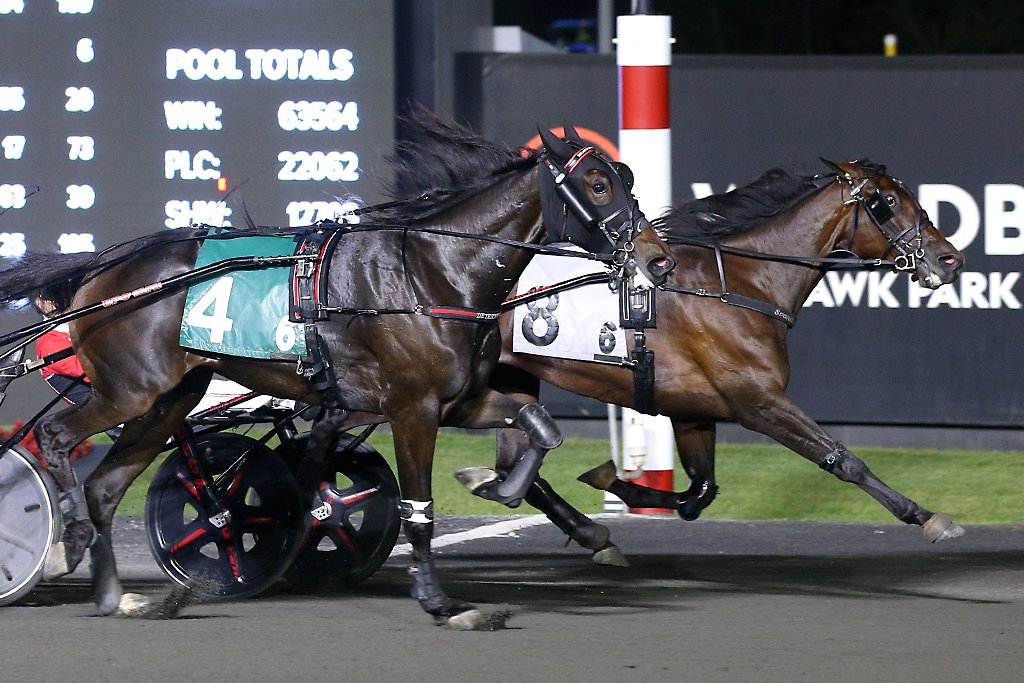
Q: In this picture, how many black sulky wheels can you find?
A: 2